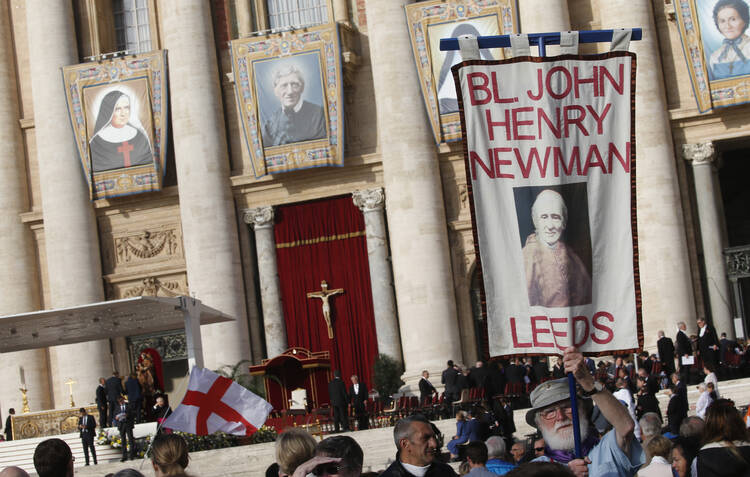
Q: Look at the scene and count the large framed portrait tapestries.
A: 4